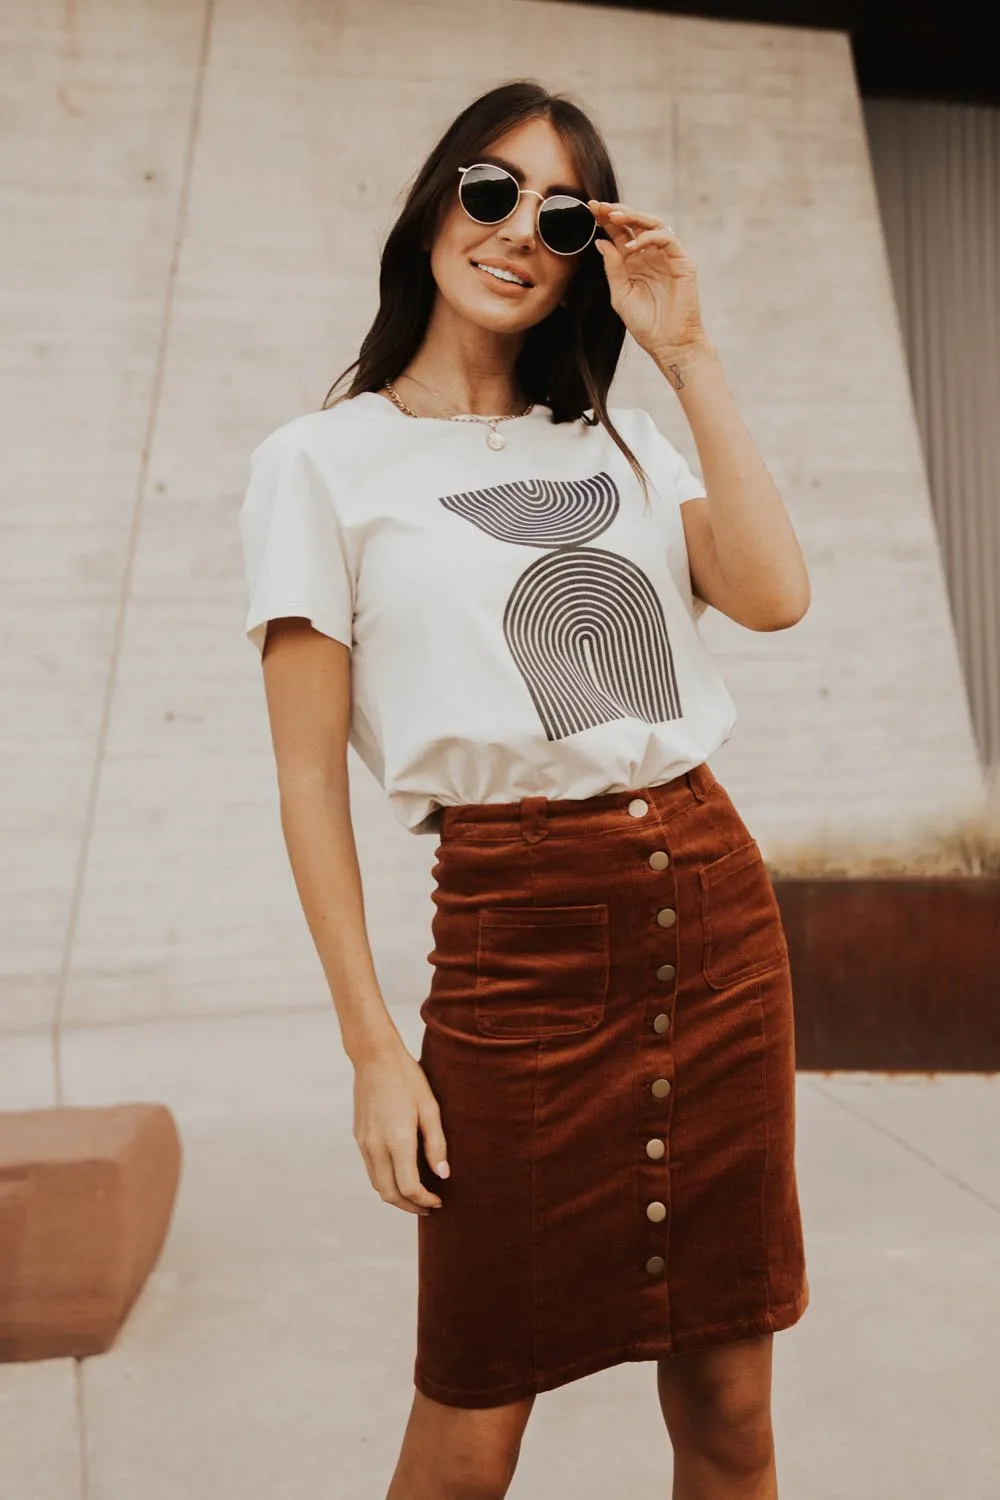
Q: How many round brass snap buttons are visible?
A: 9